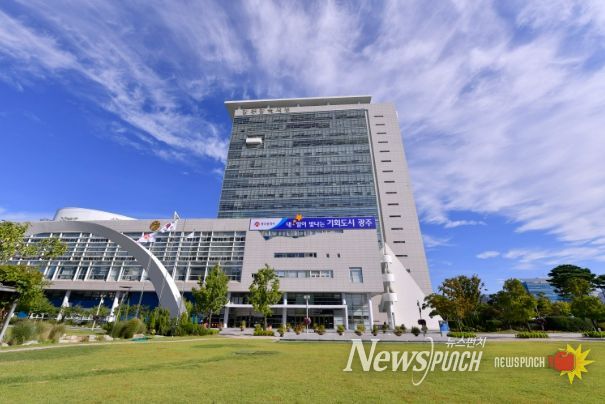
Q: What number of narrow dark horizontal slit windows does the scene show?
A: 14